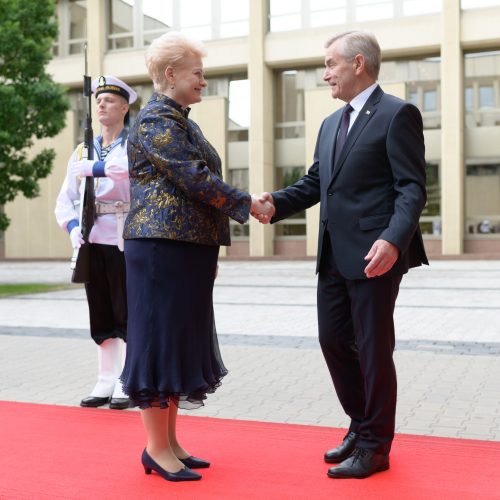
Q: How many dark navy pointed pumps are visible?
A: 2